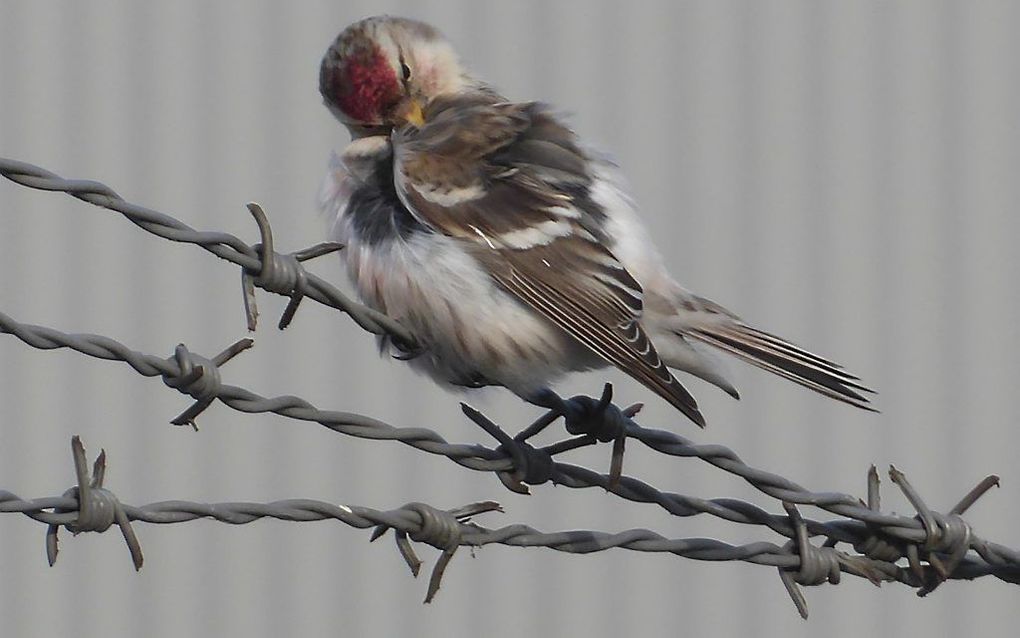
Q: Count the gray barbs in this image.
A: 9